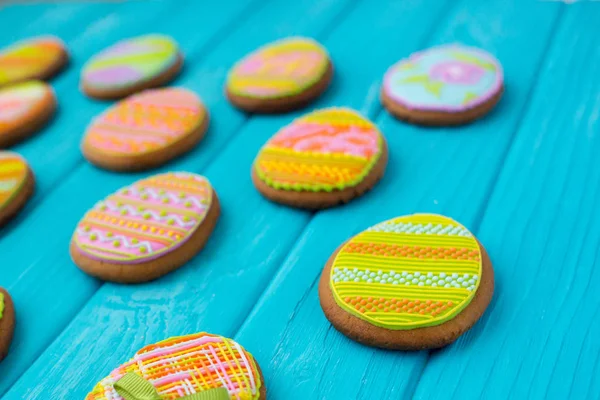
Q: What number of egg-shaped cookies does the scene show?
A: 12